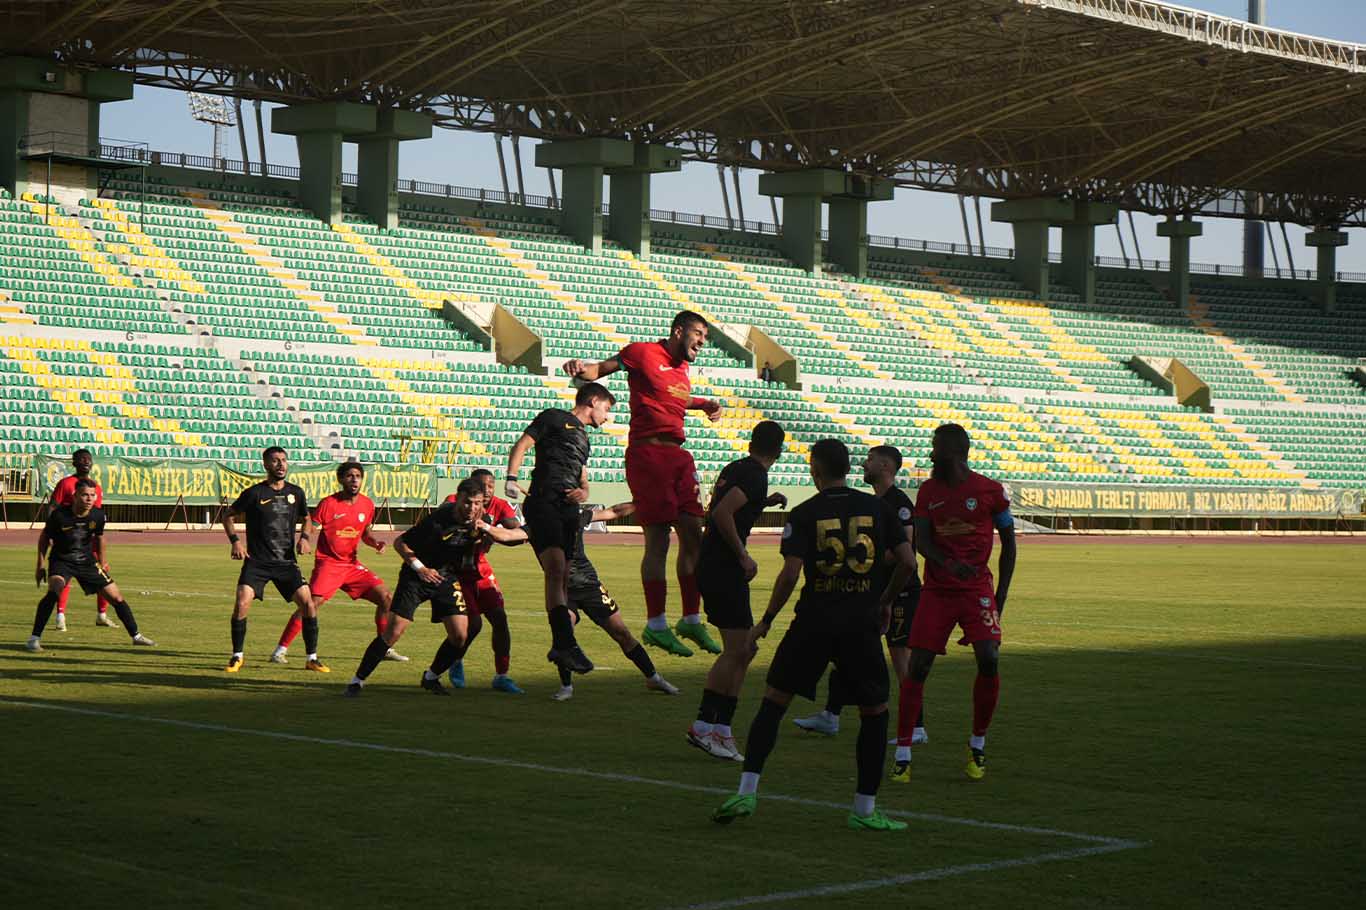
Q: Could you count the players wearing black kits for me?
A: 8